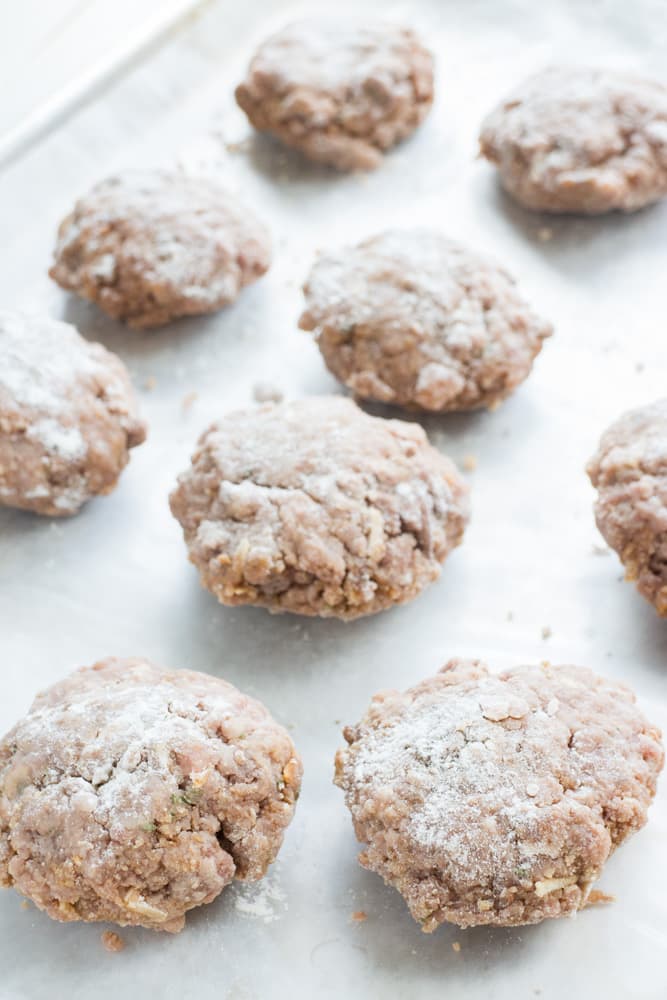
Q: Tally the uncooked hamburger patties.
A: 9